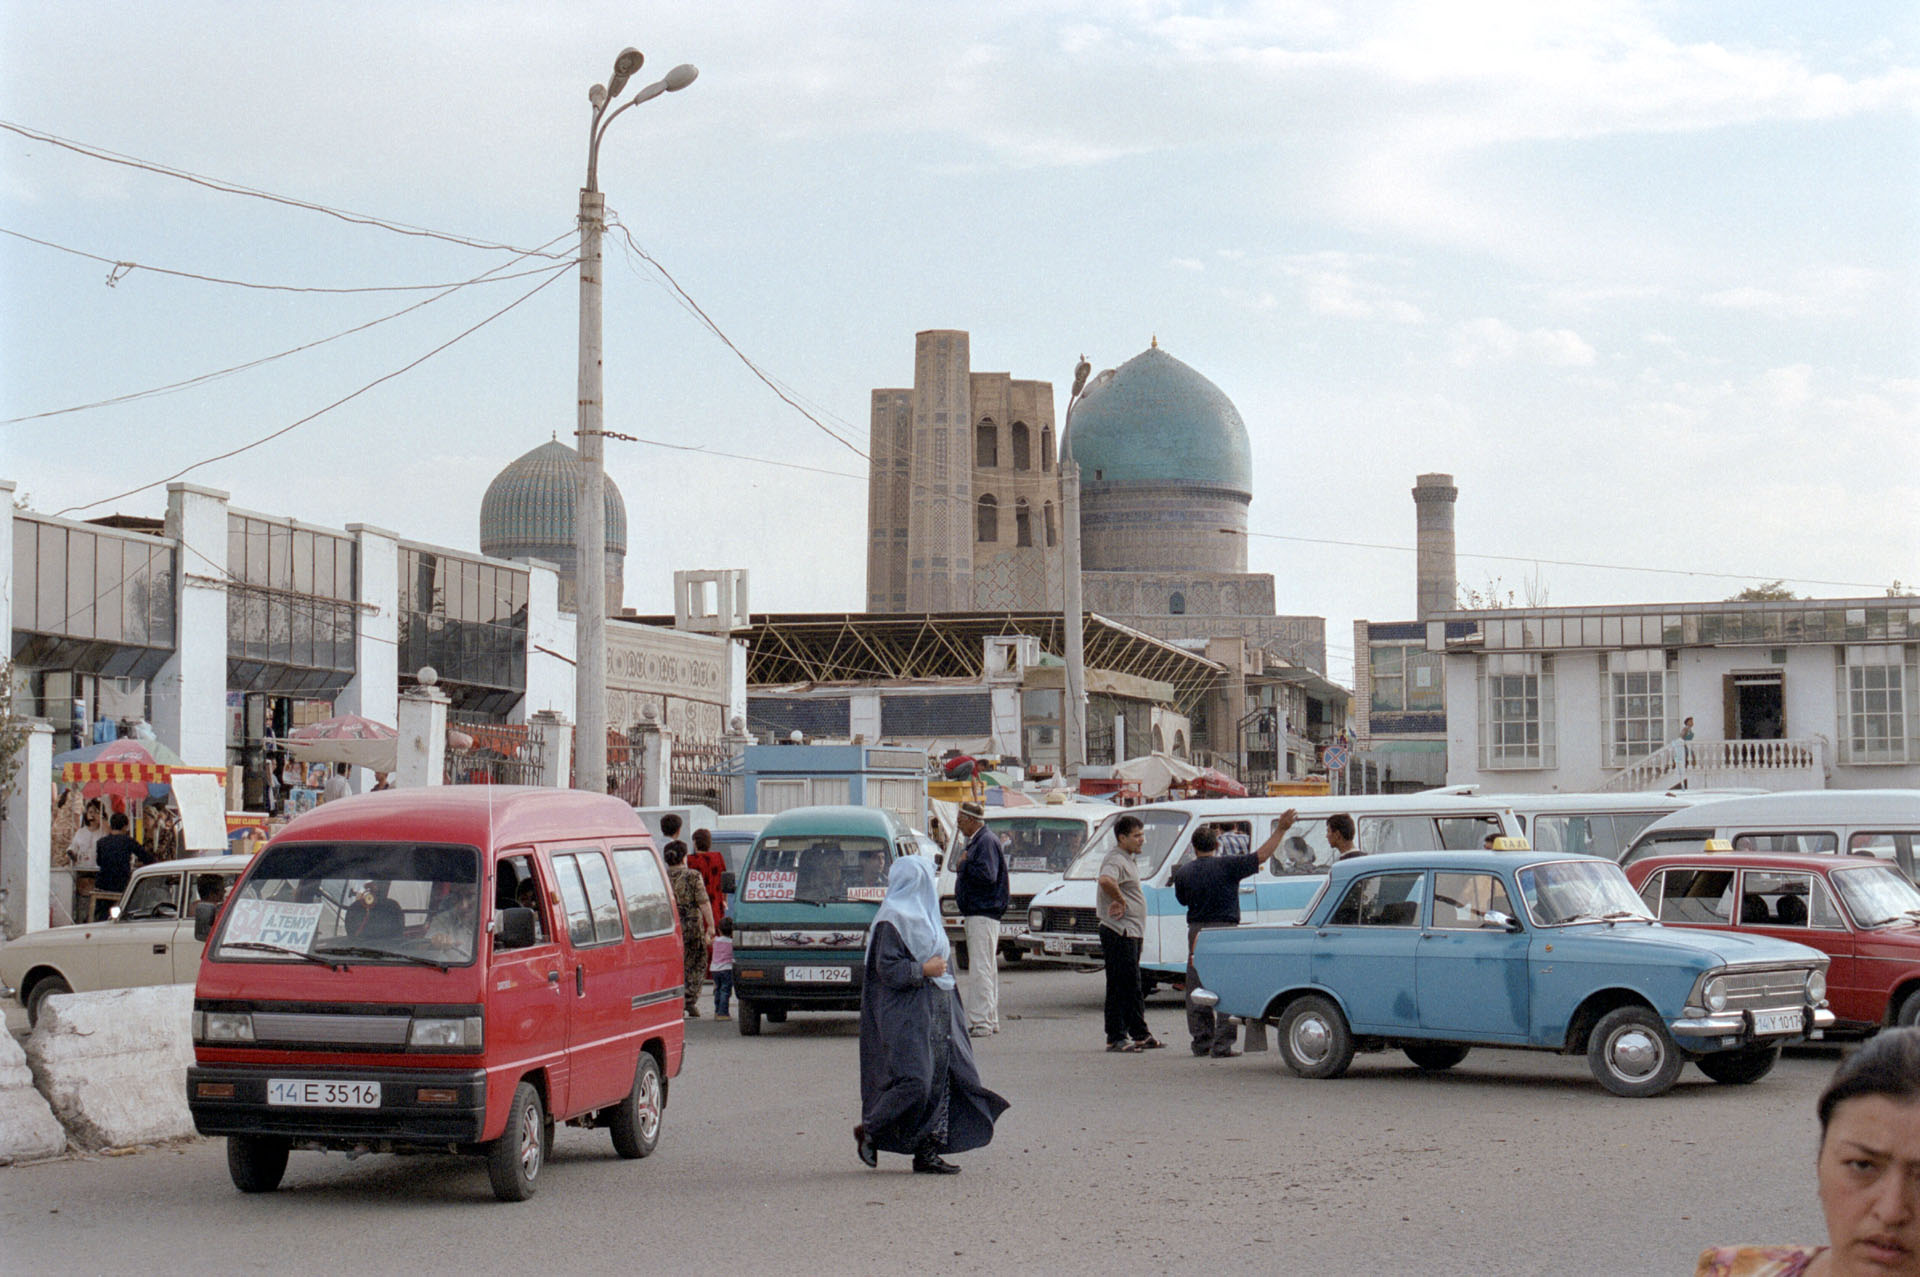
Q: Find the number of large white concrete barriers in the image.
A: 2